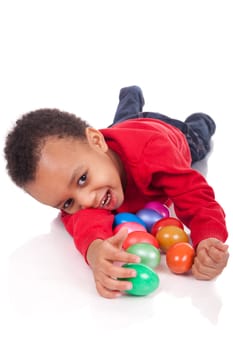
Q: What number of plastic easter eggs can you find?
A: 10